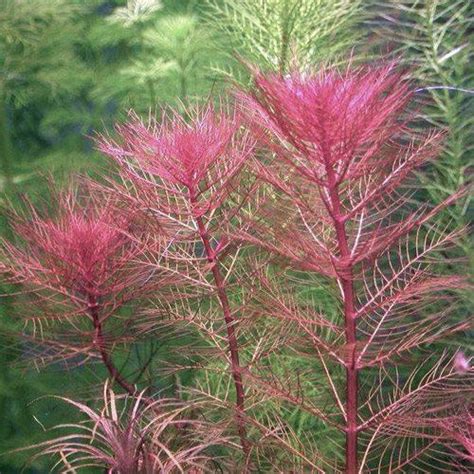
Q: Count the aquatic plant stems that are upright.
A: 3